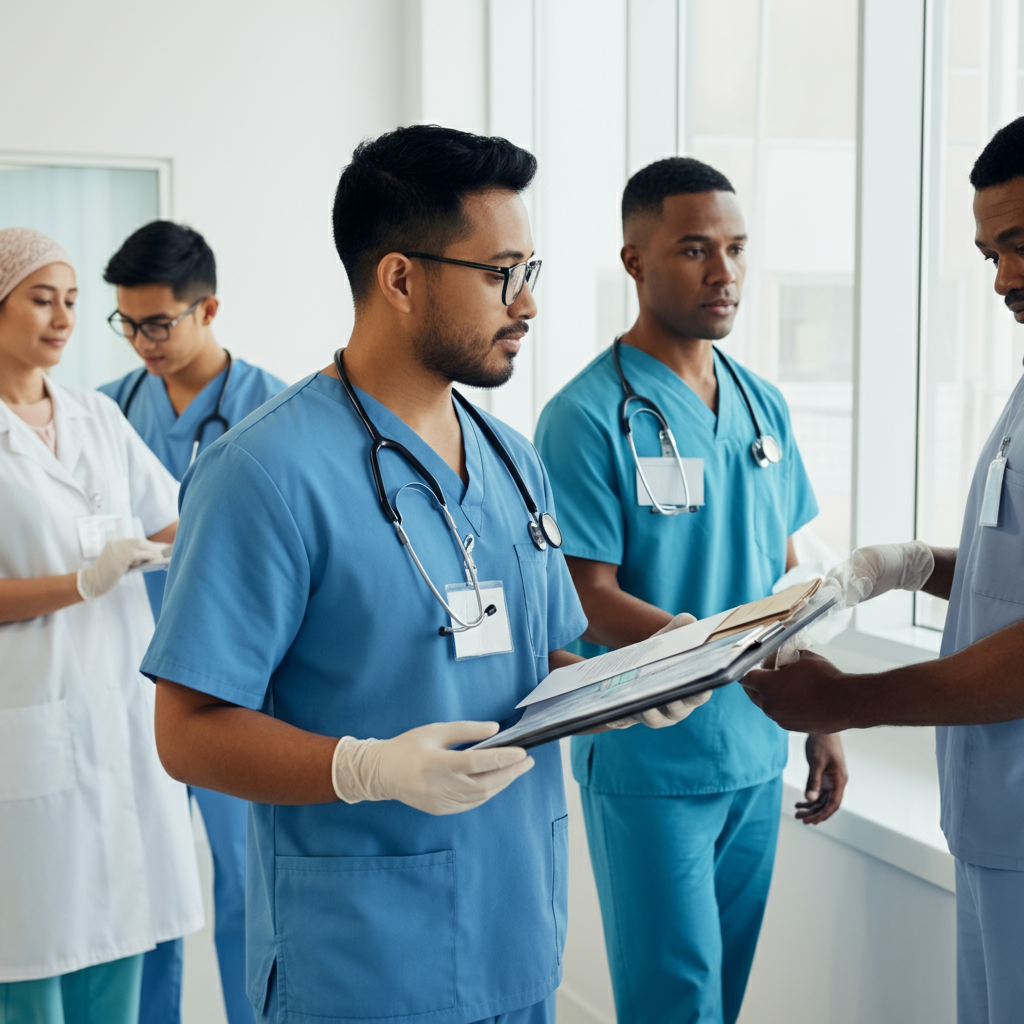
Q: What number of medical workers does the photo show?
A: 5